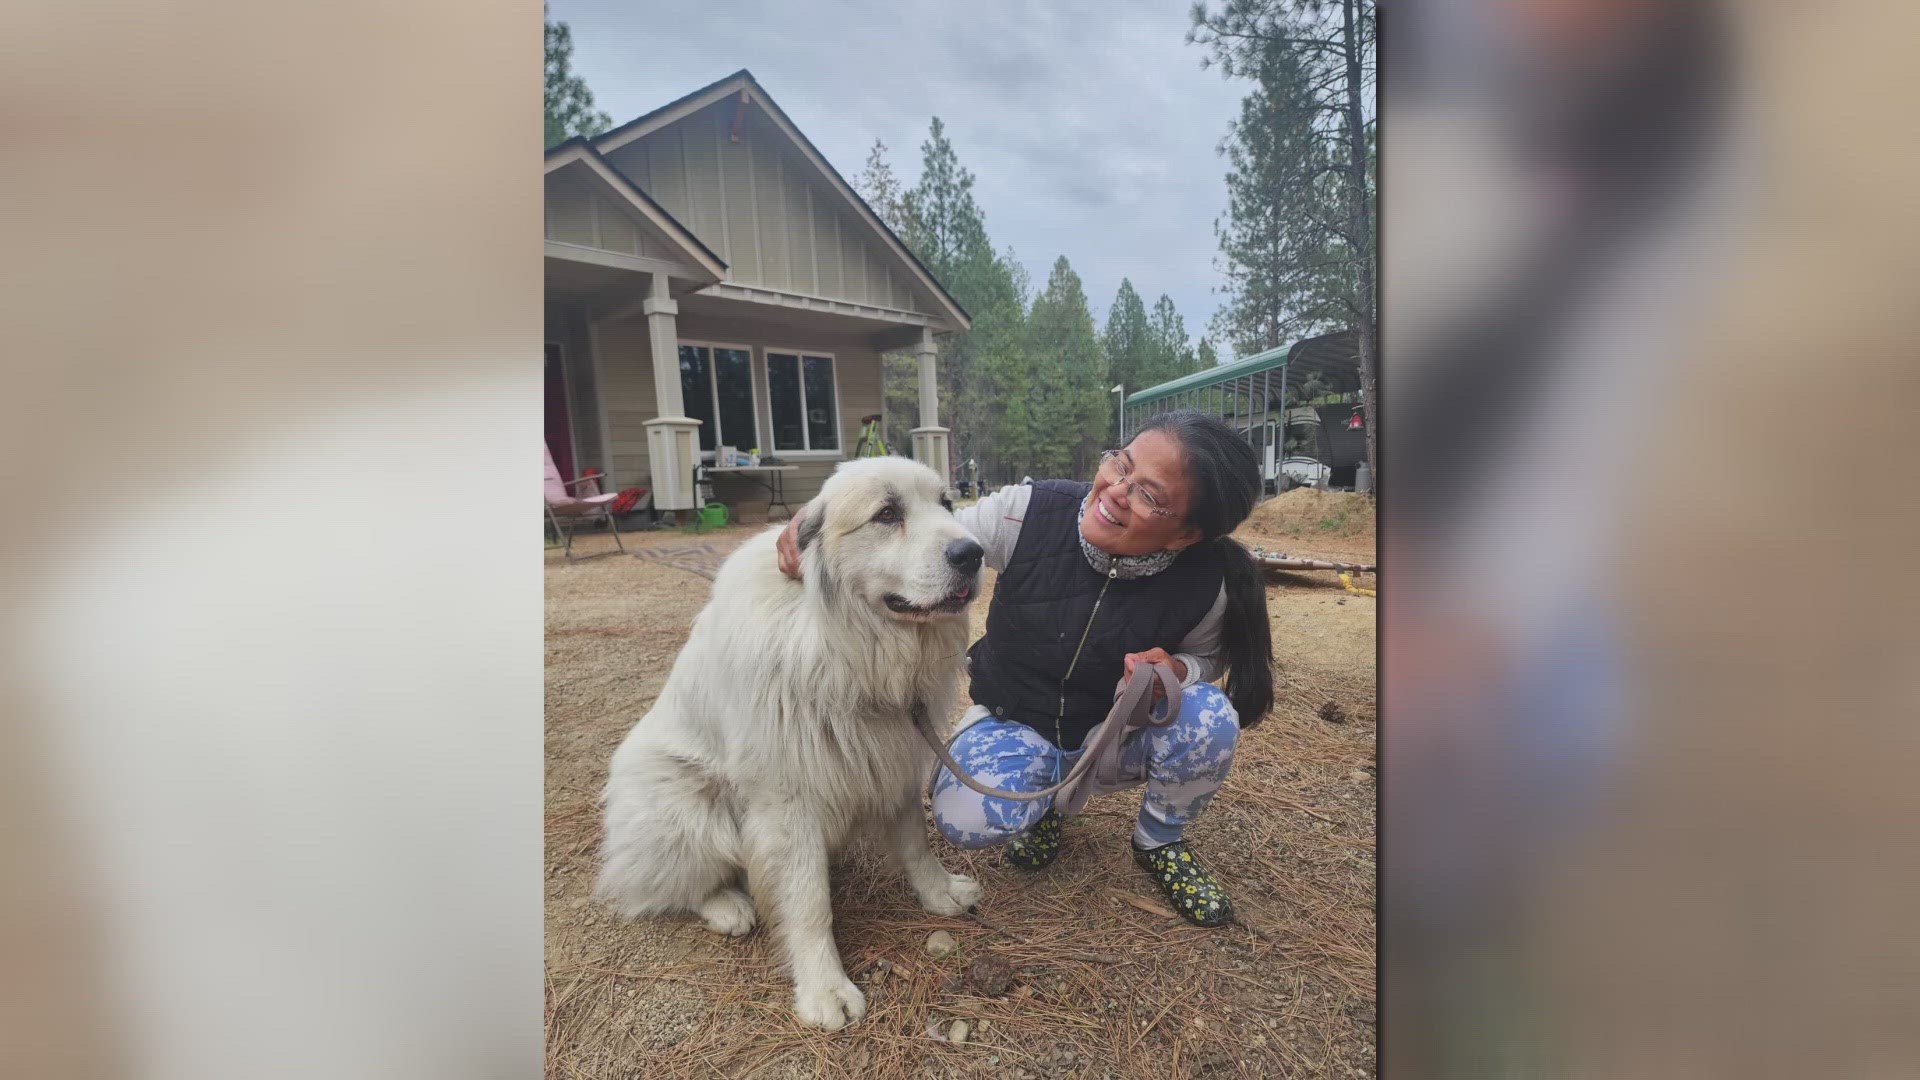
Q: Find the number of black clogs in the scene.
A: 2